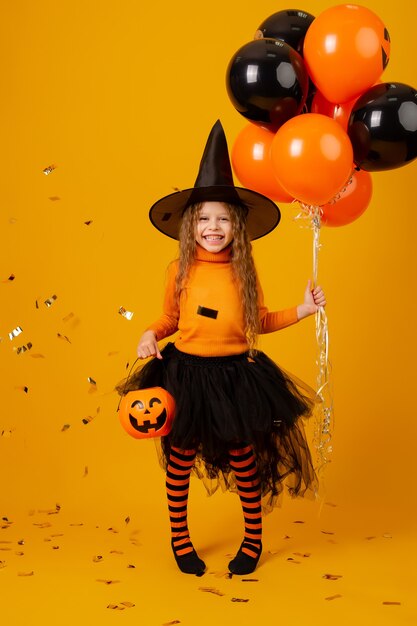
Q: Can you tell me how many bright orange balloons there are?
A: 5